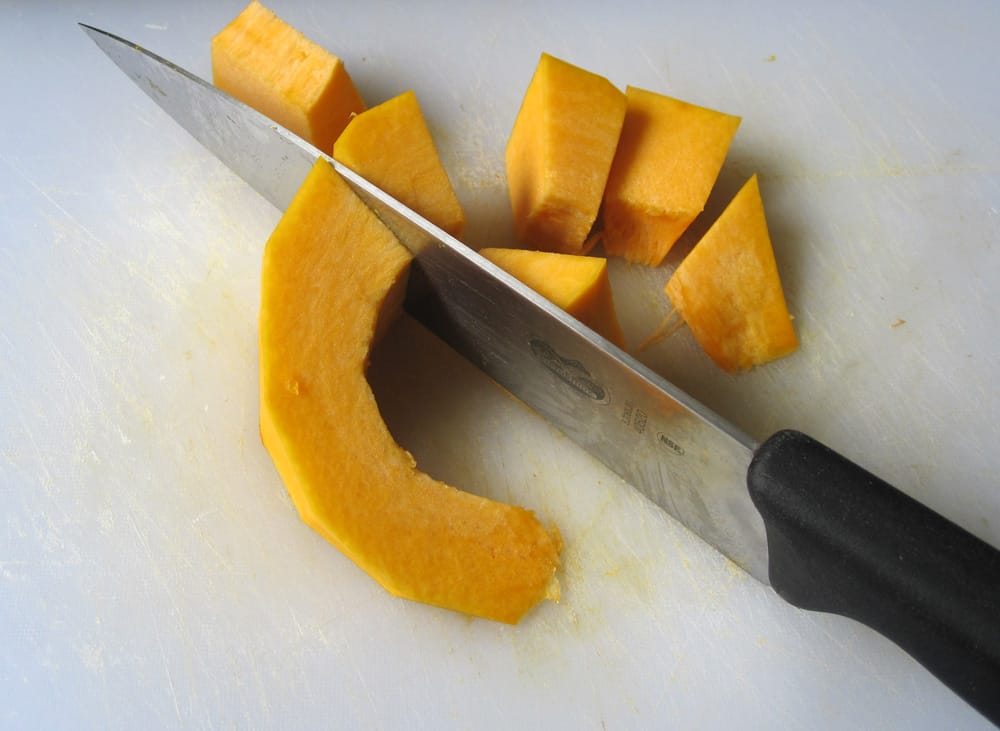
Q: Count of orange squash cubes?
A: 6